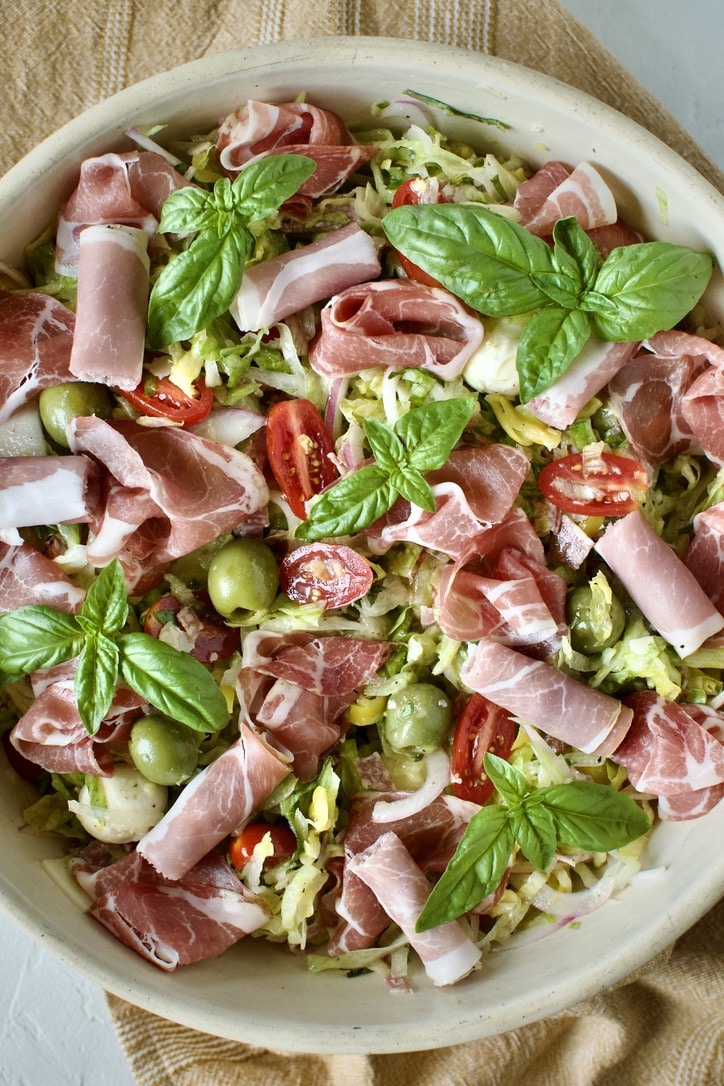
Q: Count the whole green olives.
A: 5